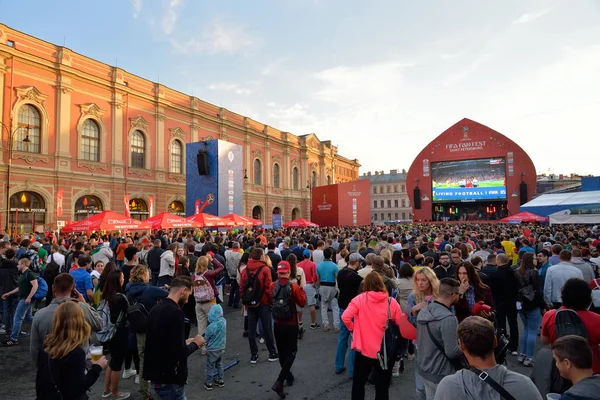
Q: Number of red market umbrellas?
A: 6